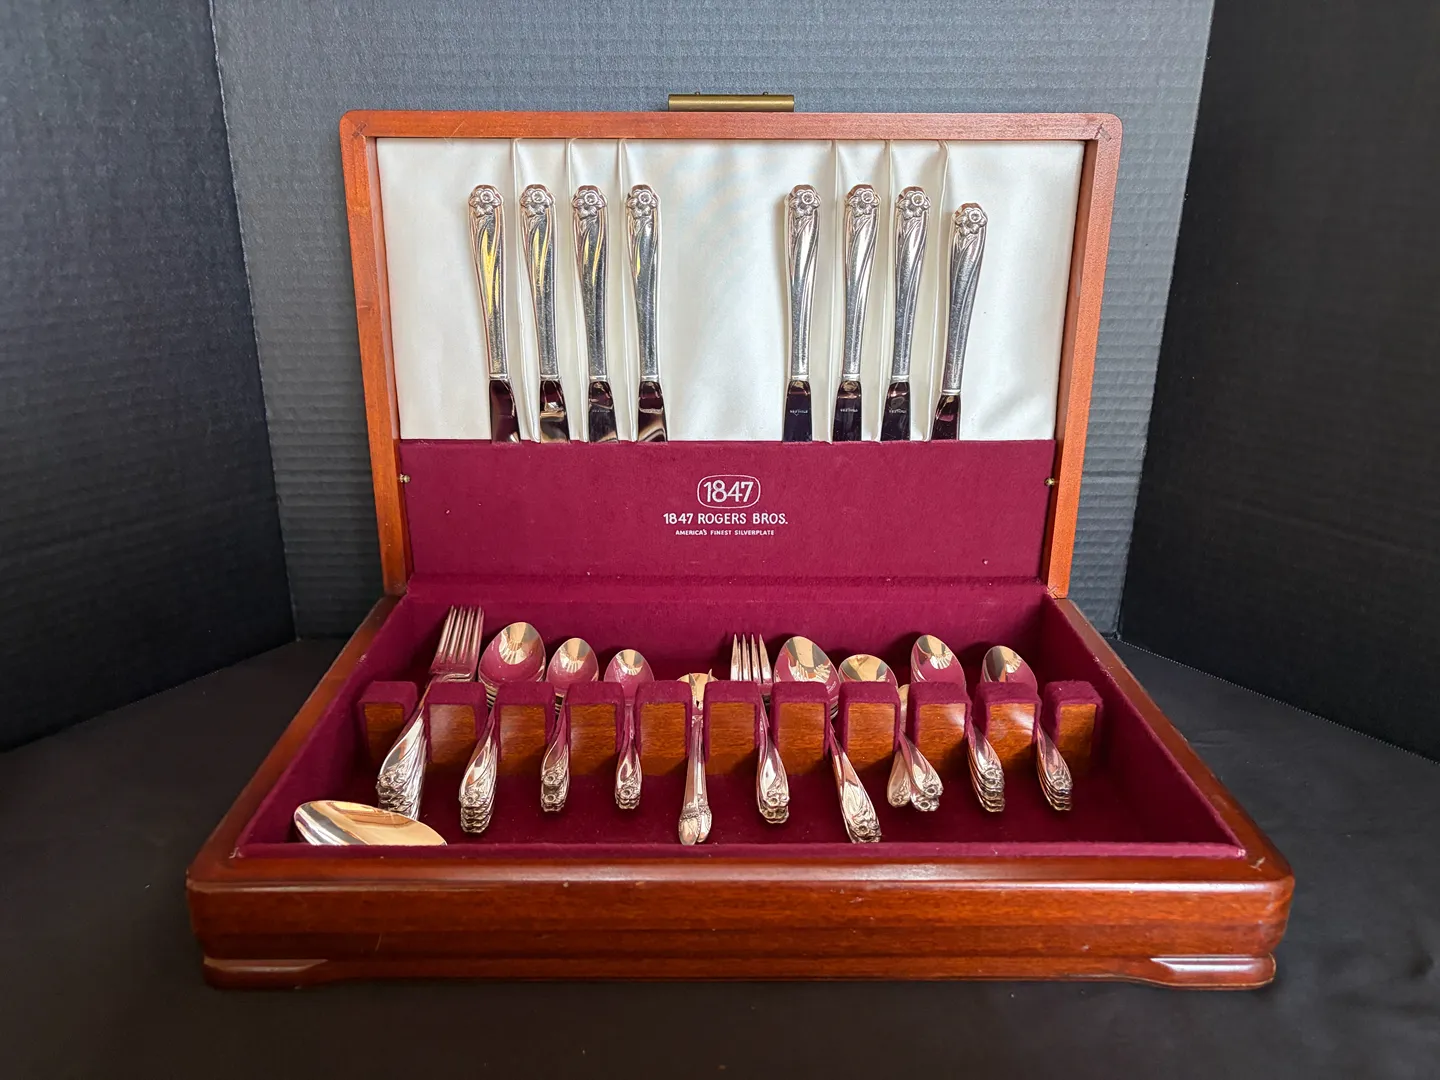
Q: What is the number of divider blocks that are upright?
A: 11